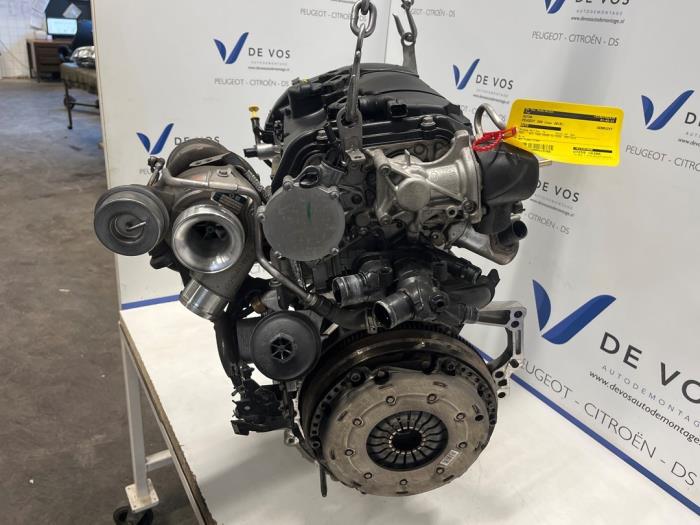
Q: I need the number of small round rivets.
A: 9